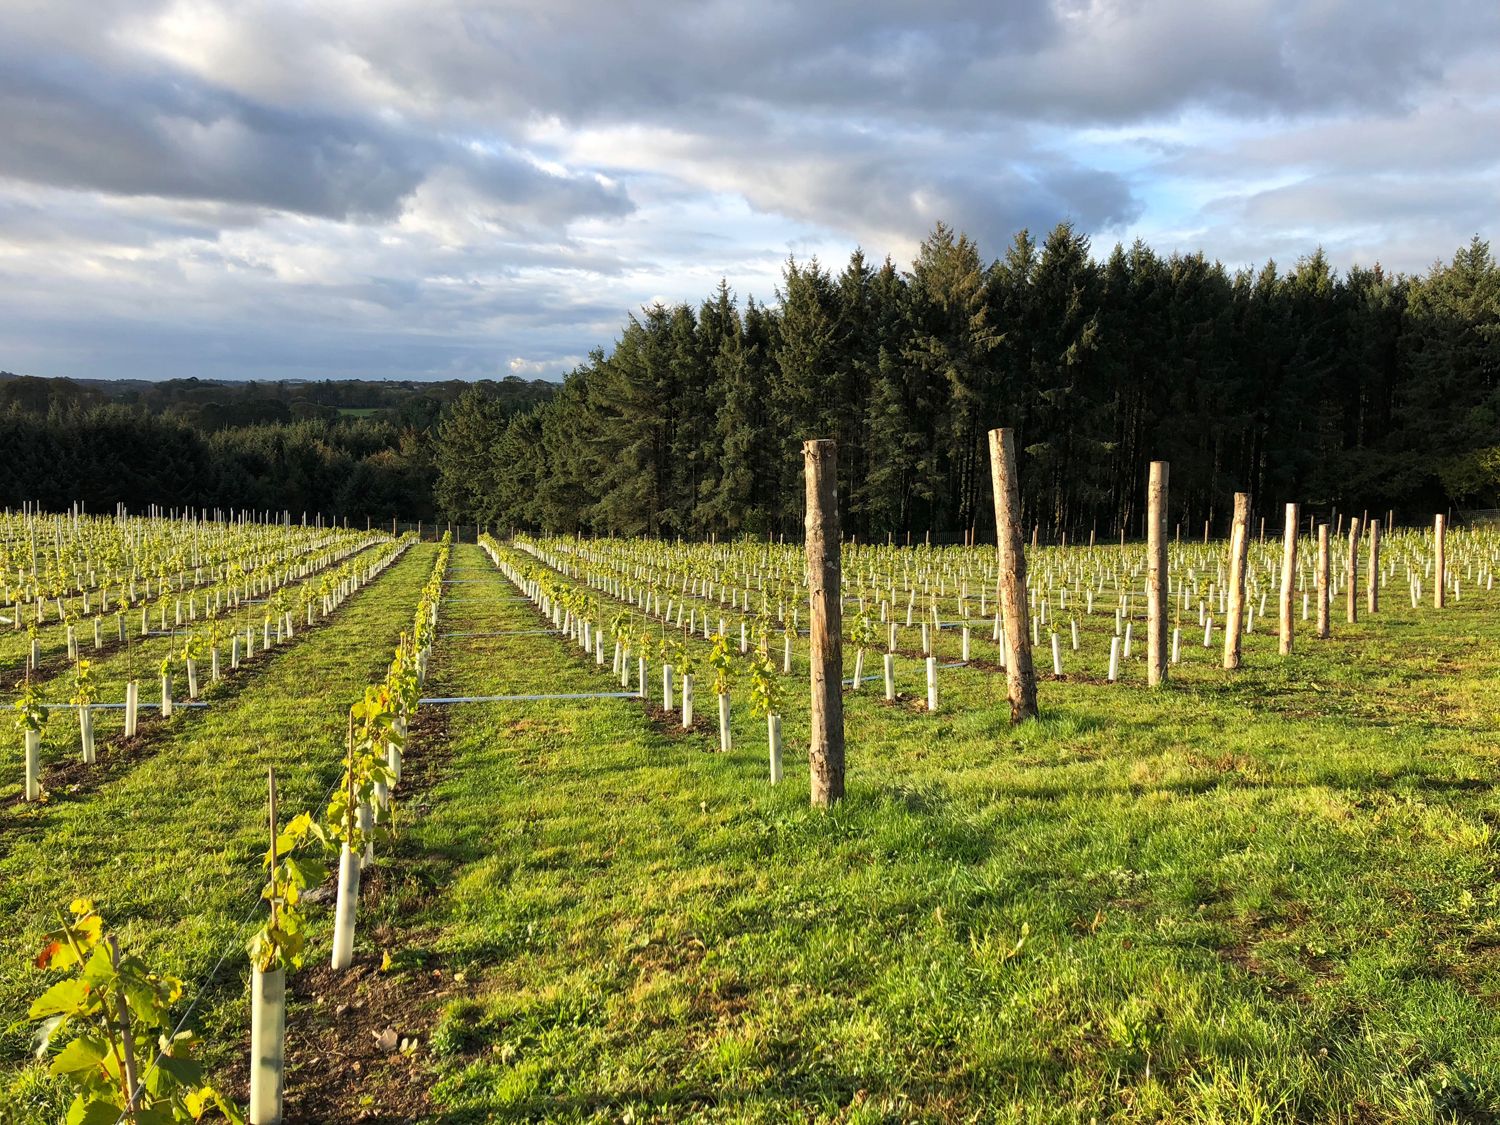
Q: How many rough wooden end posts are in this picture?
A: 9